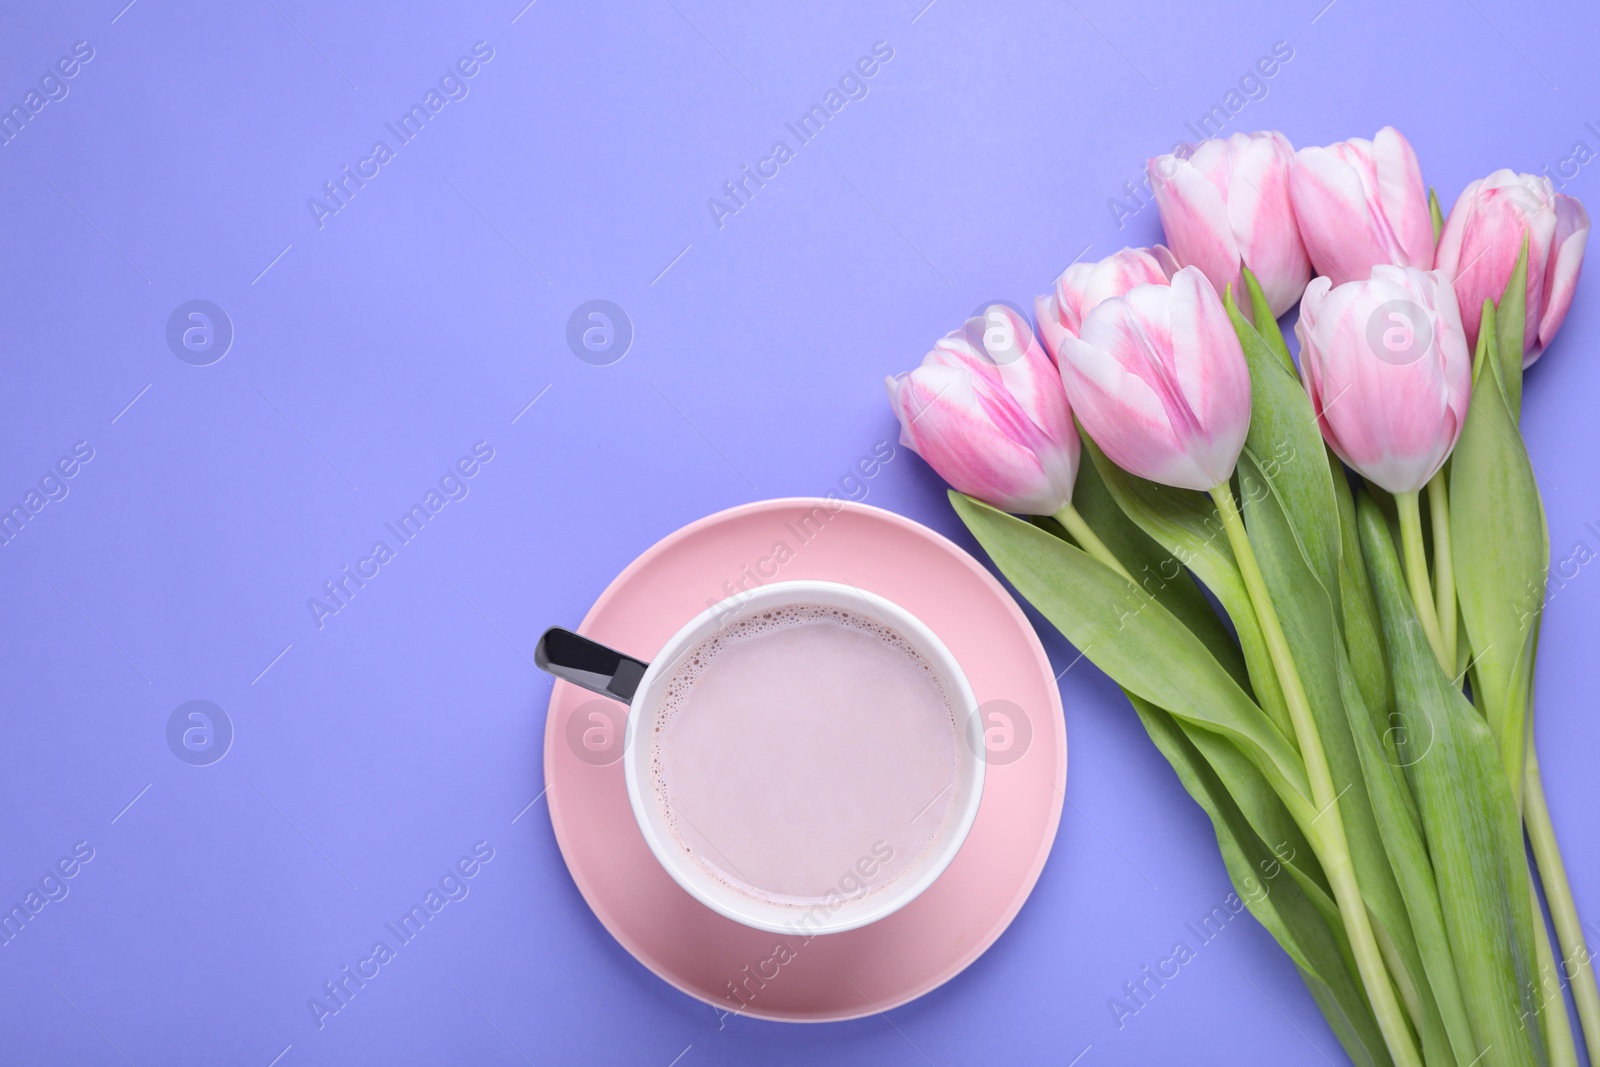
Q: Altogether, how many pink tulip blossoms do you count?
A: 7